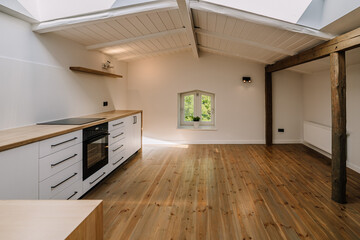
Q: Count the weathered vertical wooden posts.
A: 2